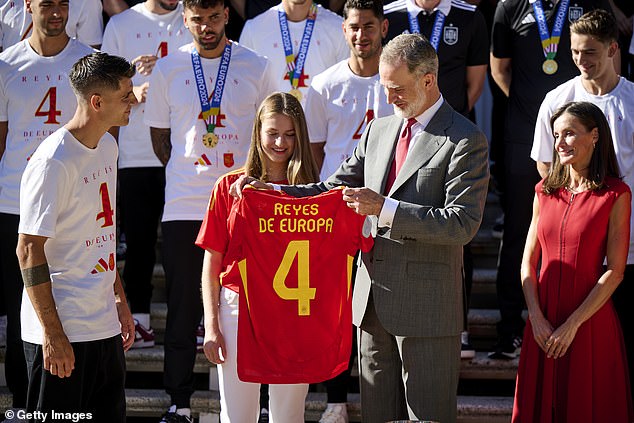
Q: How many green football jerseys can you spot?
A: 0